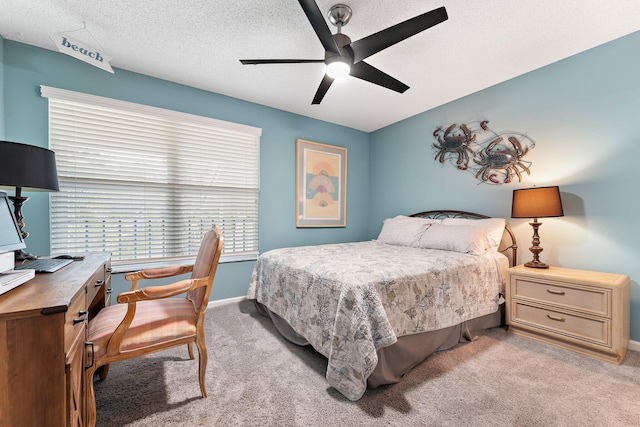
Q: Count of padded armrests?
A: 2